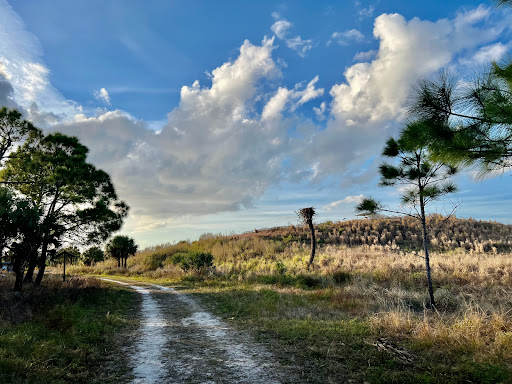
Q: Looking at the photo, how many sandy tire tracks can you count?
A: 2